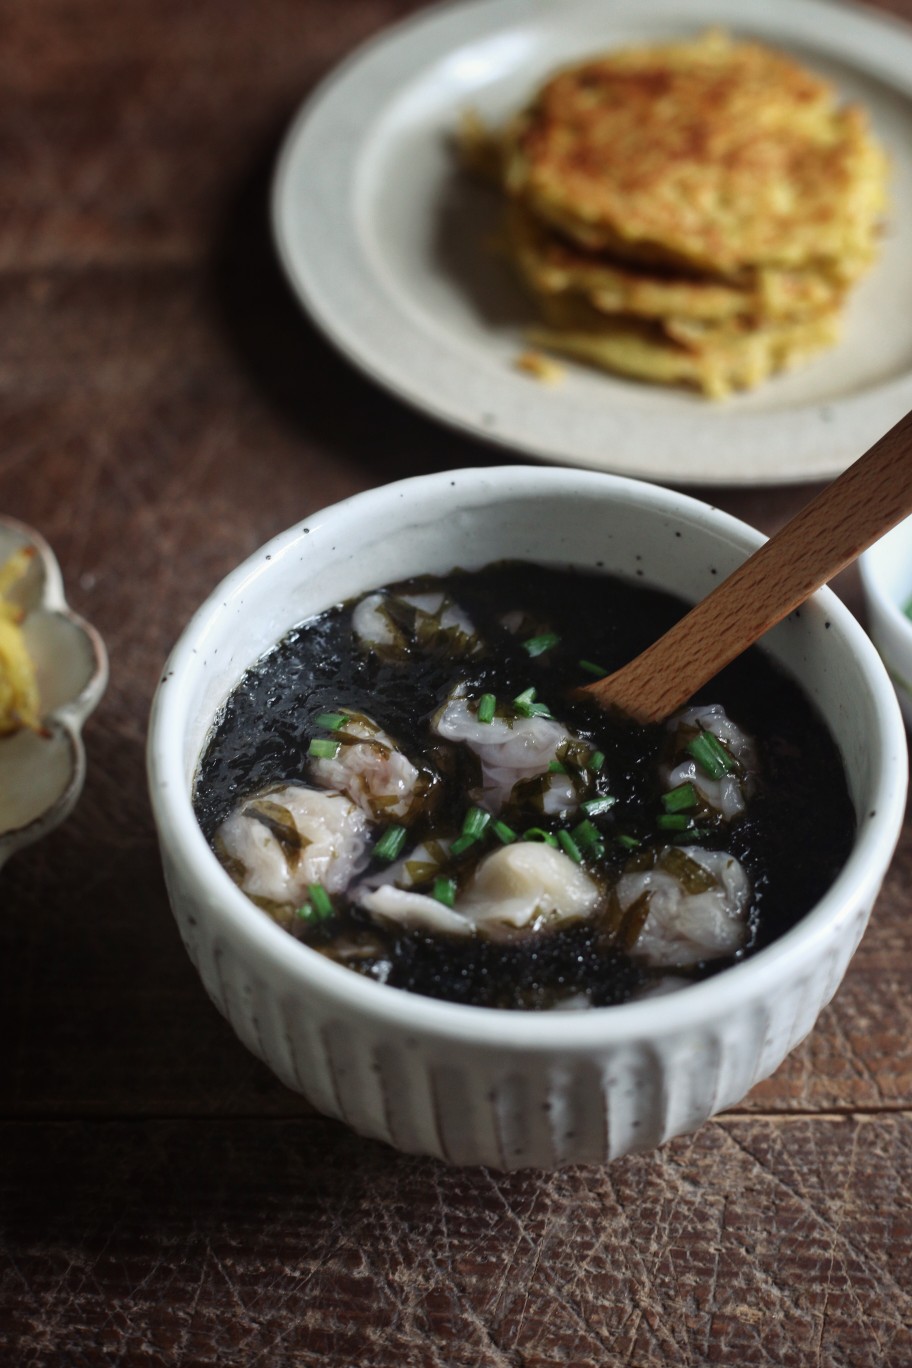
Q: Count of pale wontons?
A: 7